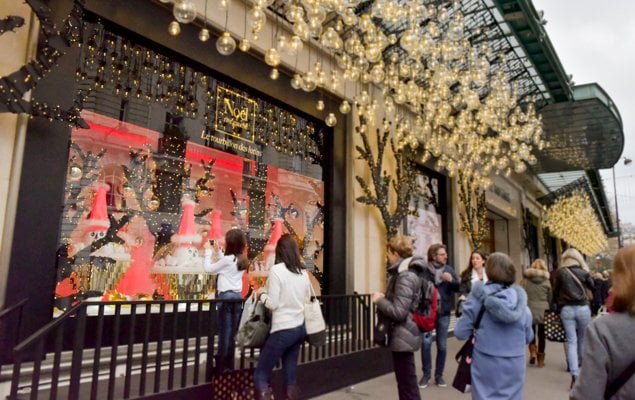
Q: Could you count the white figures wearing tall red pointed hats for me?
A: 4